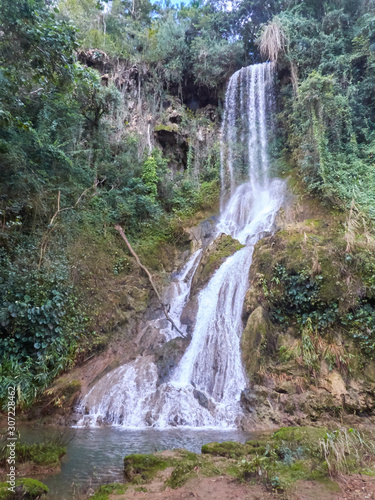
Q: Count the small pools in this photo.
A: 1